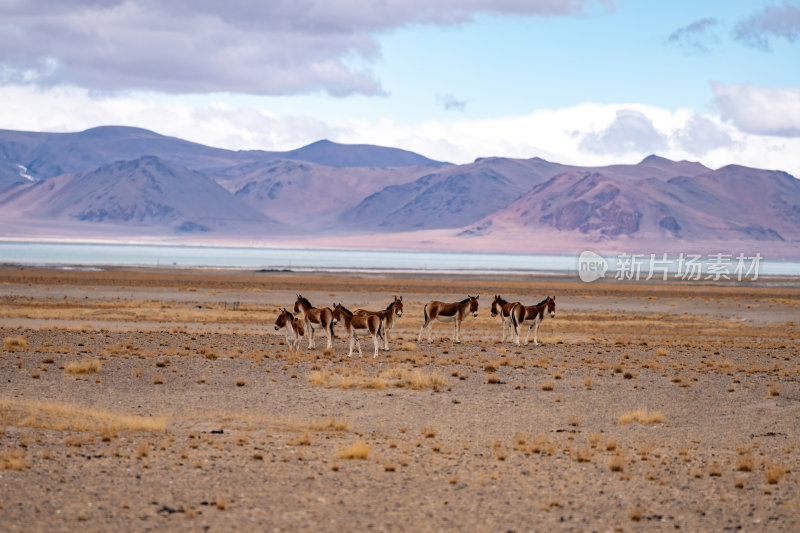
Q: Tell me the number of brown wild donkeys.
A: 7